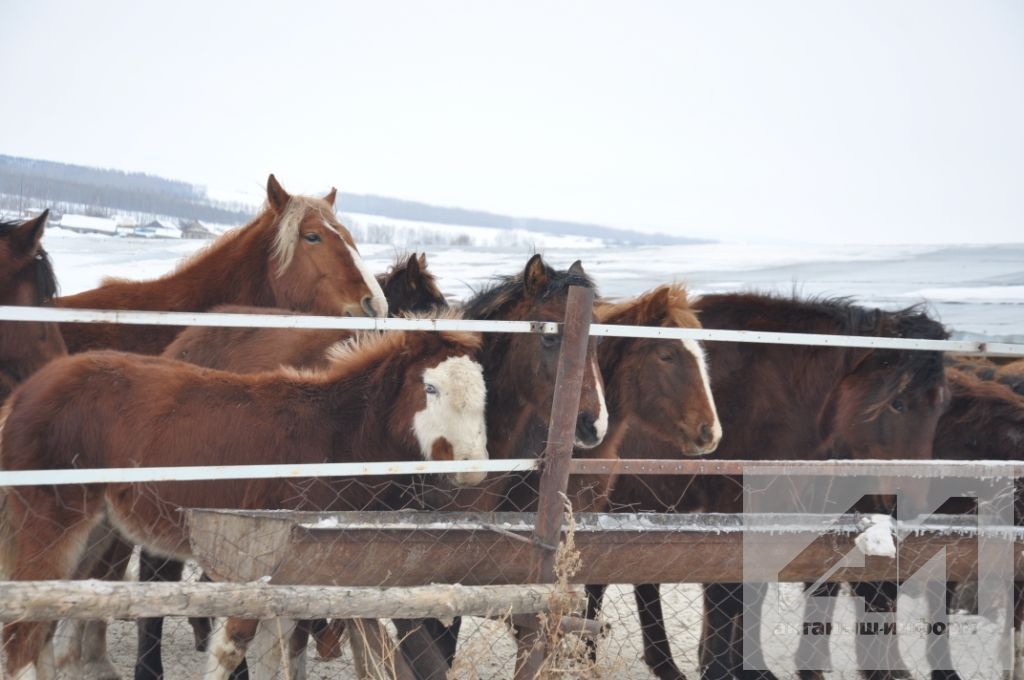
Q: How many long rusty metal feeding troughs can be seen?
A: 1